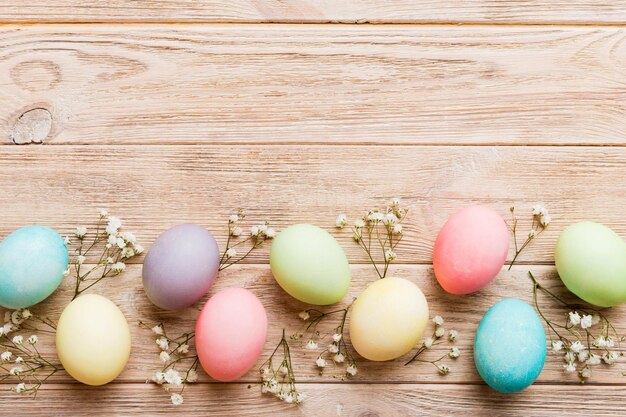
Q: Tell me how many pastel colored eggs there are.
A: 9